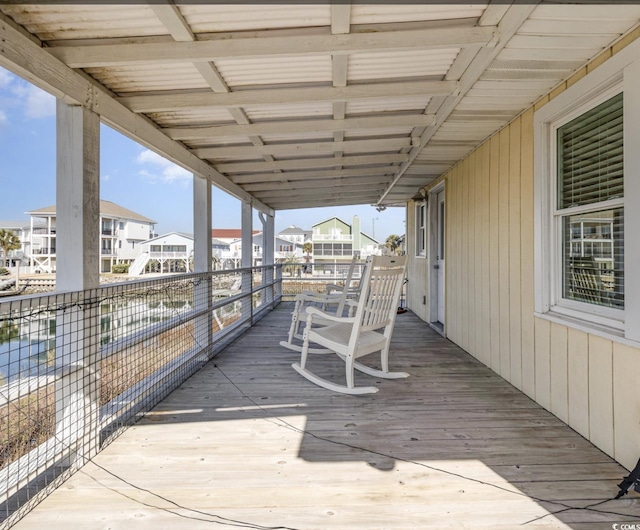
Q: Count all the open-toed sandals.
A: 0